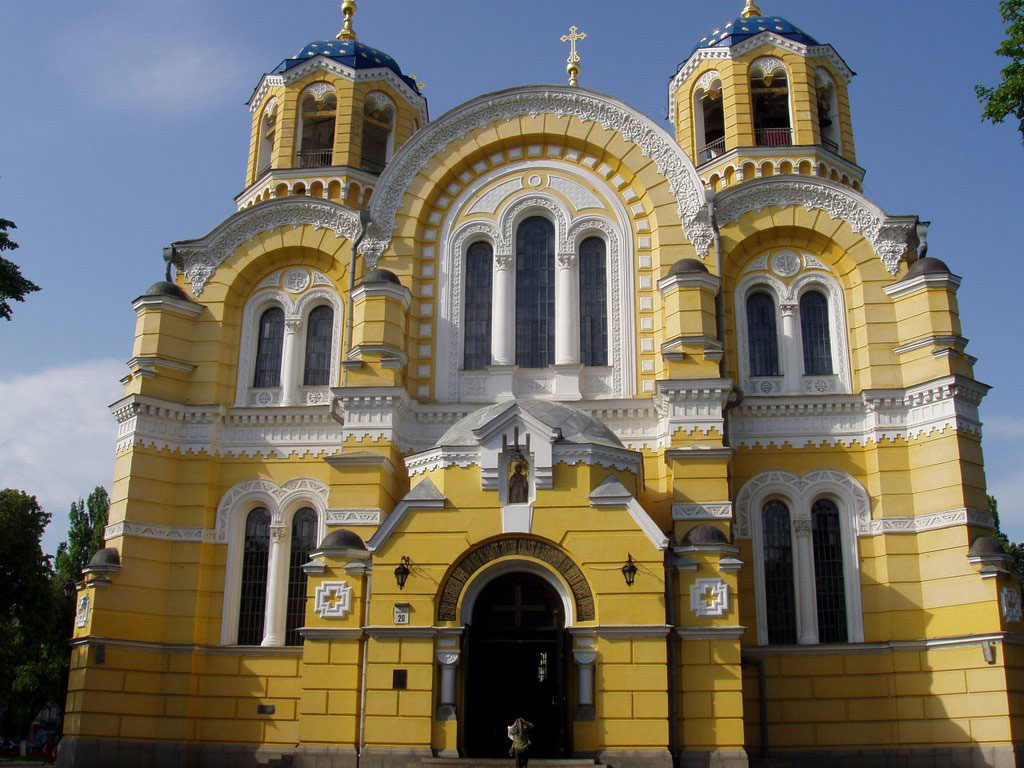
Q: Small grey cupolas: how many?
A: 8